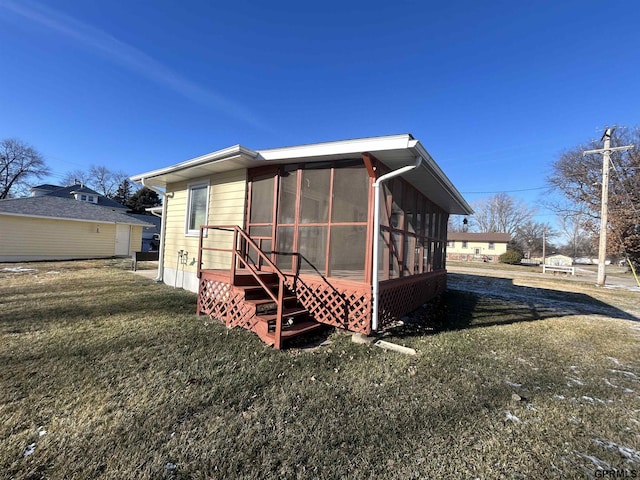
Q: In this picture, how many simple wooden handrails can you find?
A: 1